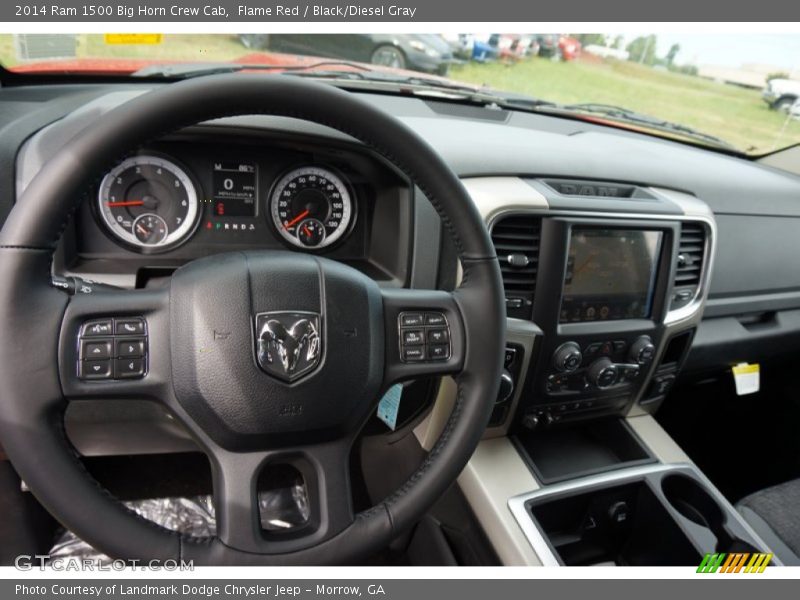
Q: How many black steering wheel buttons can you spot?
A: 12